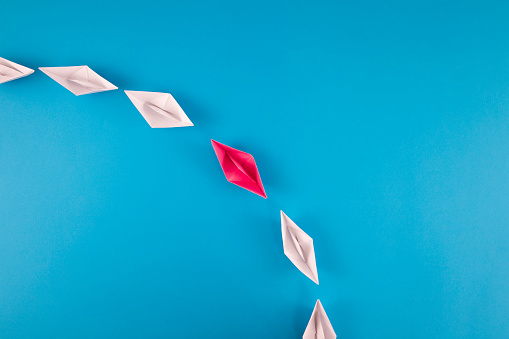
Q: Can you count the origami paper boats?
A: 6